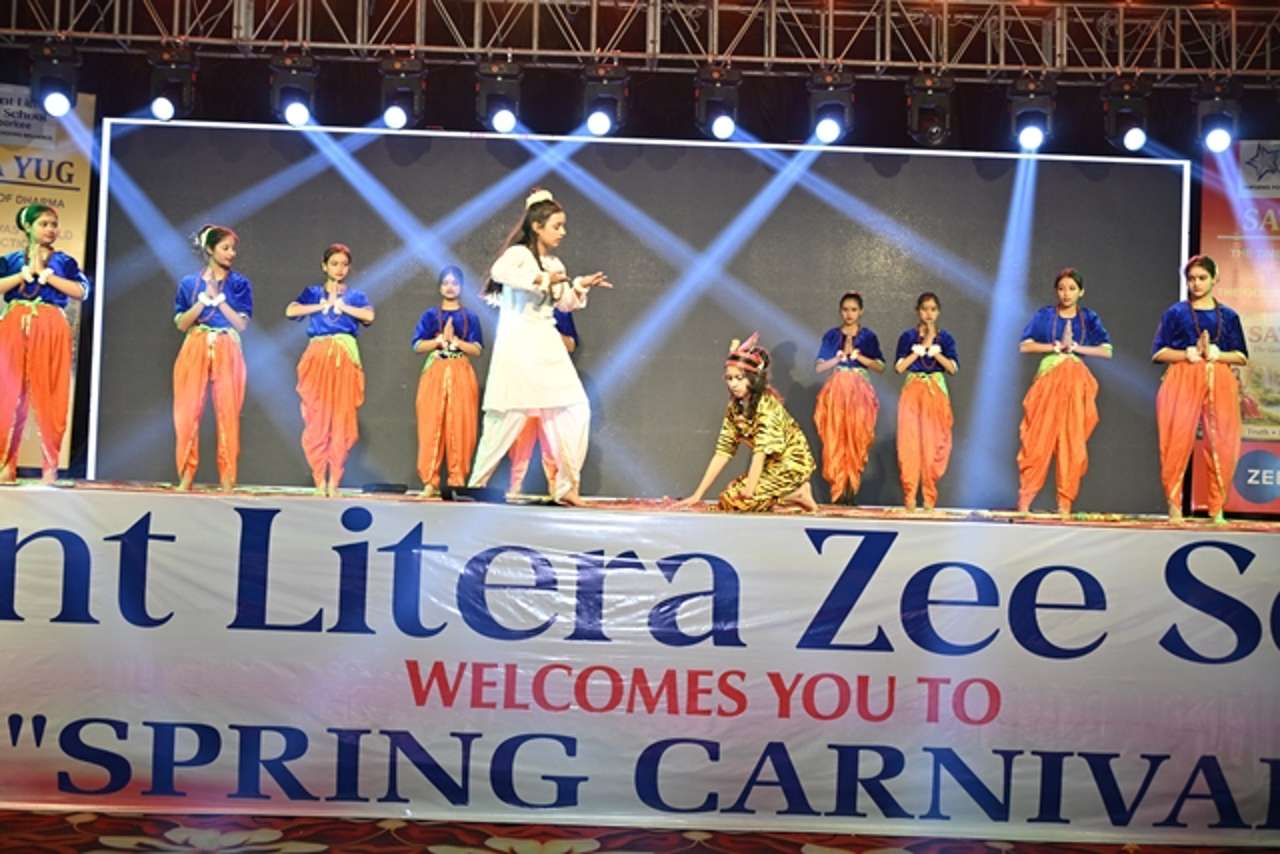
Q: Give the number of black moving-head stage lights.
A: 12